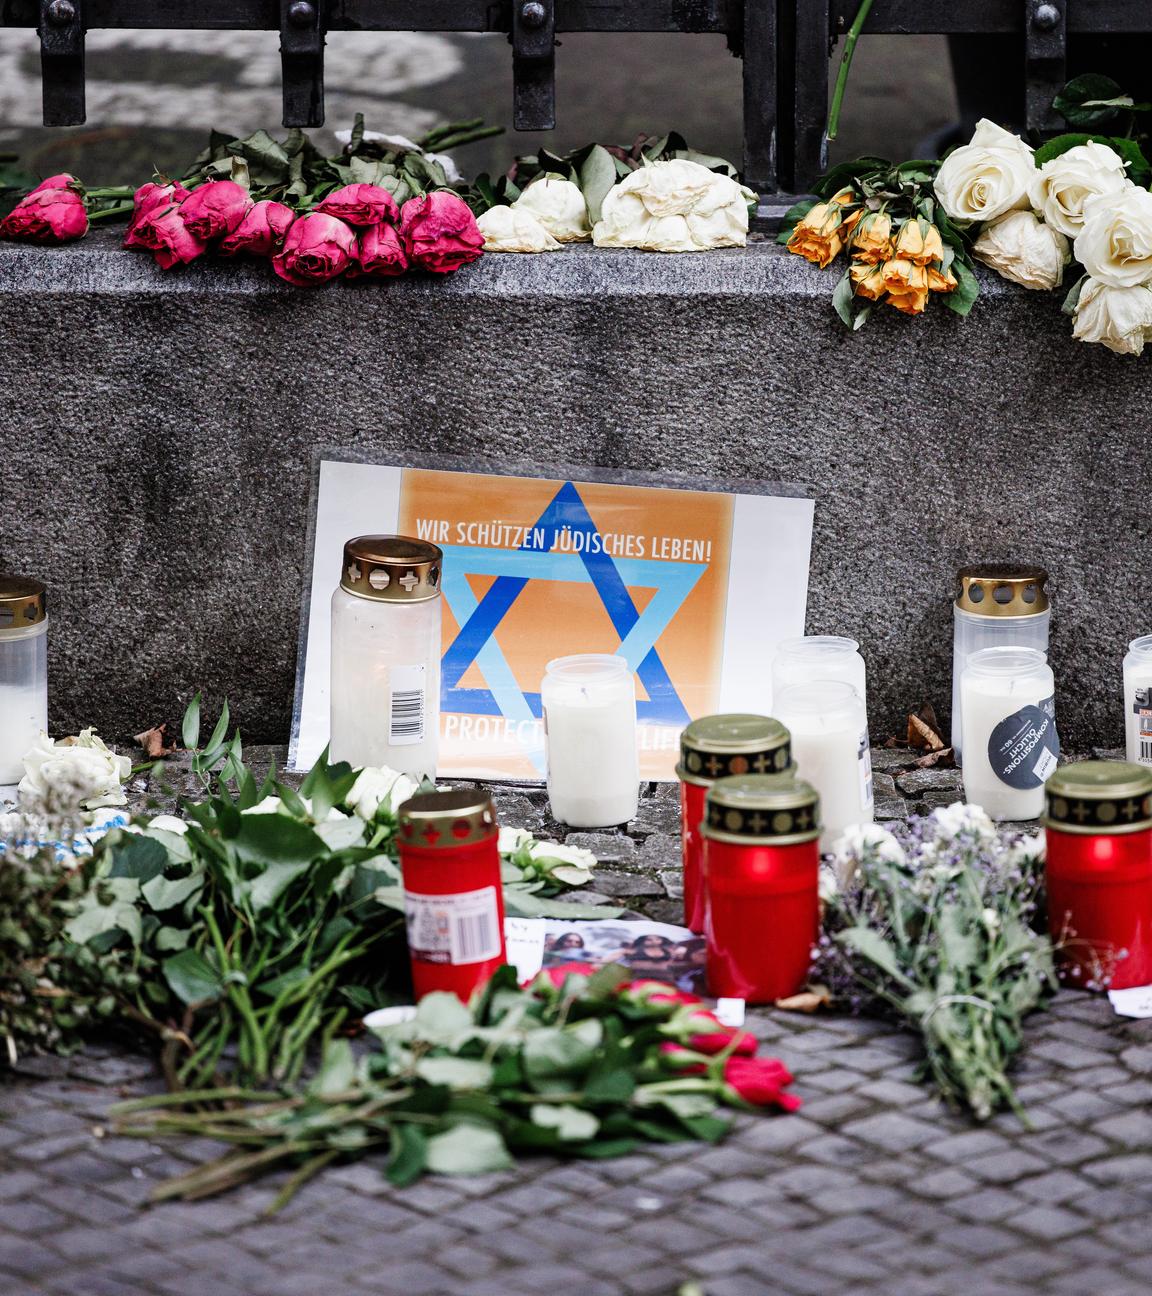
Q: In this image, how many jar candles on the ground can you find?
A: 12